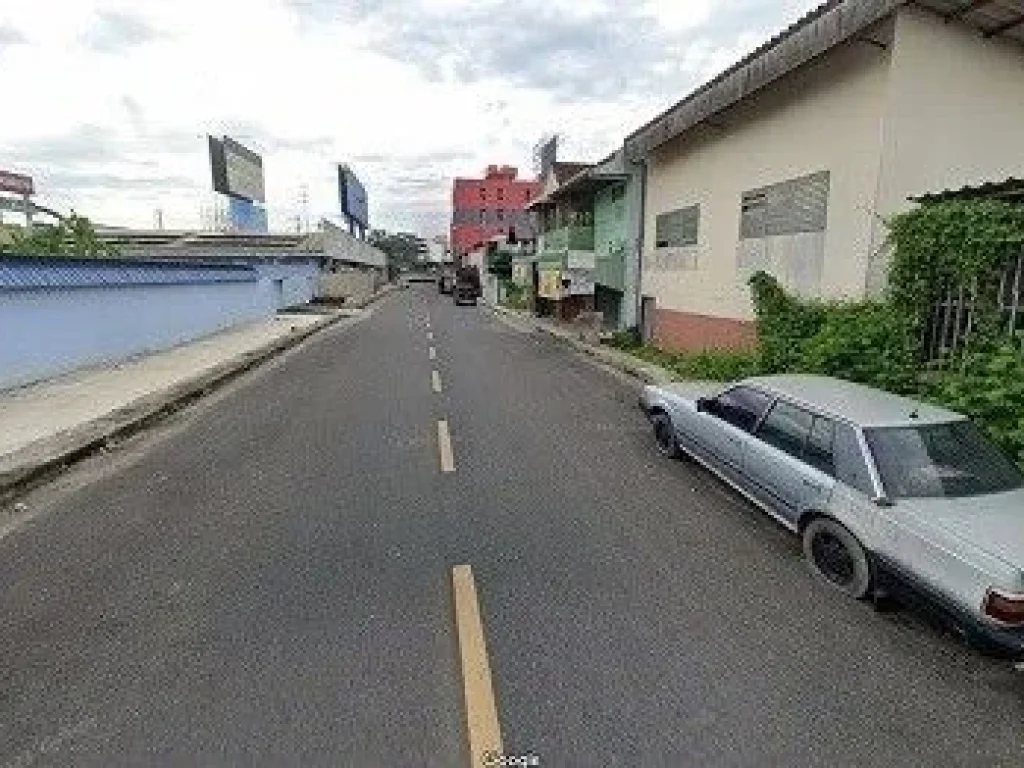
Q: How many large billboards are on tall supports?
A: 2